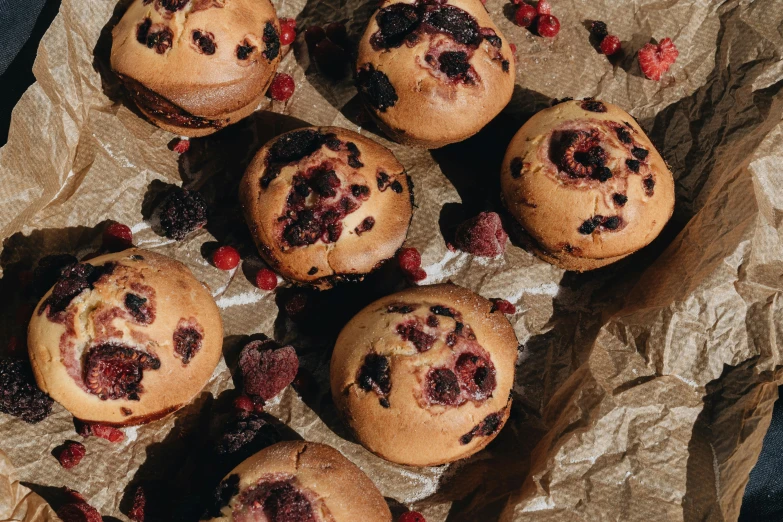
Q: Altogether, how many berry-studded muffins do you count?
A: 7